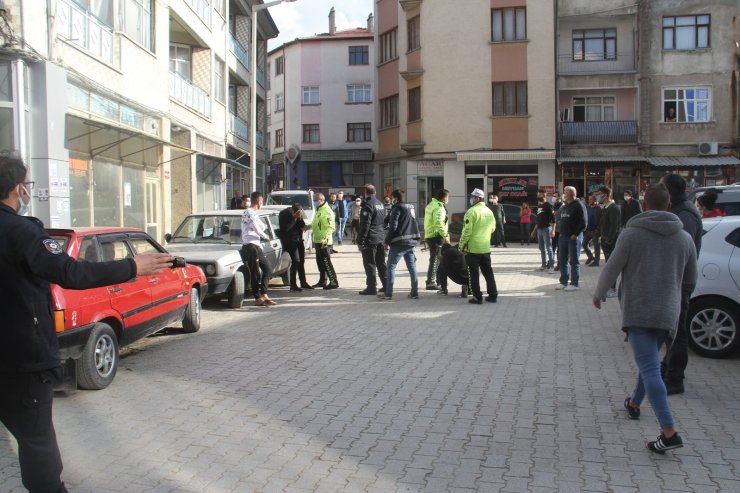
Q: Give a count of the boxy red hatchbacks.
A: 1